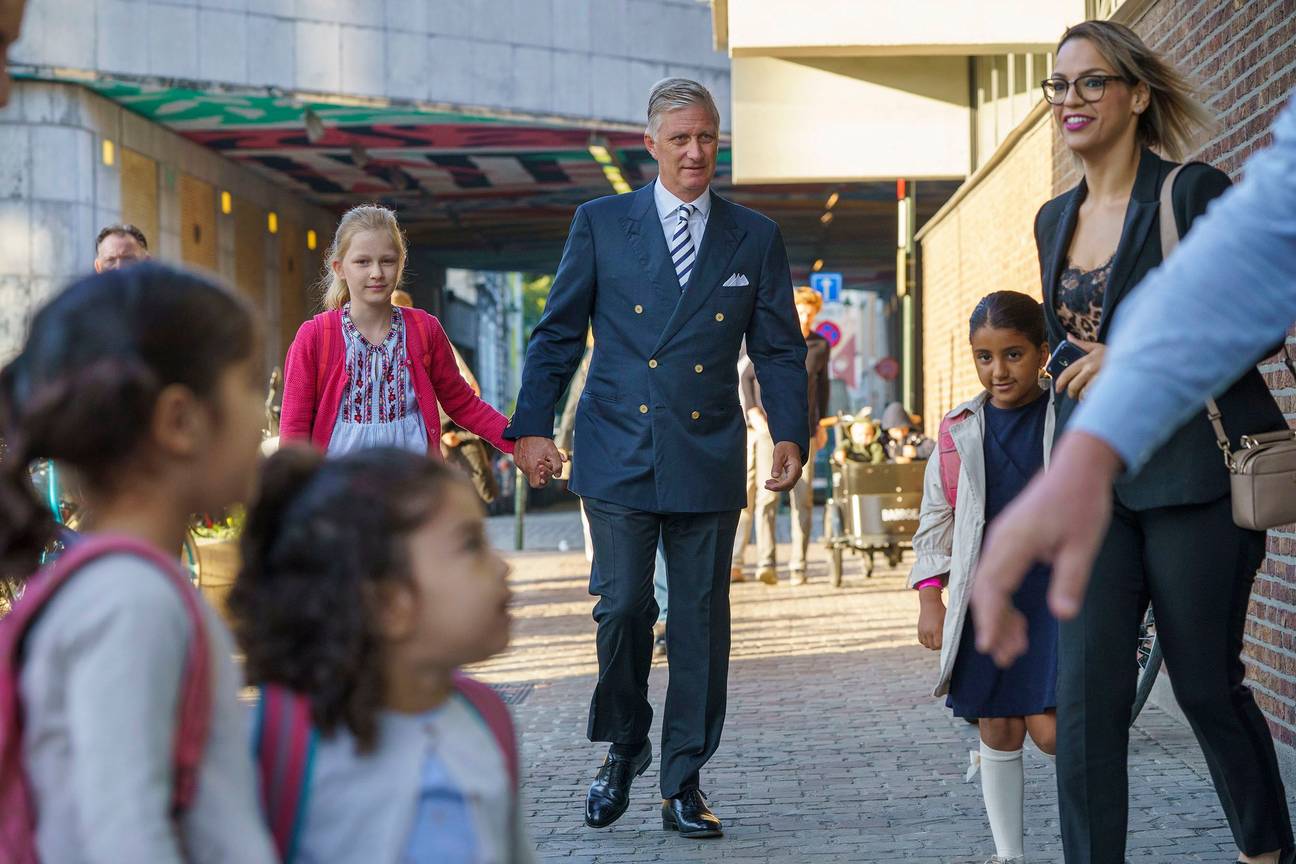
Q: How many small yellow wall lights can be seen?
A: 4